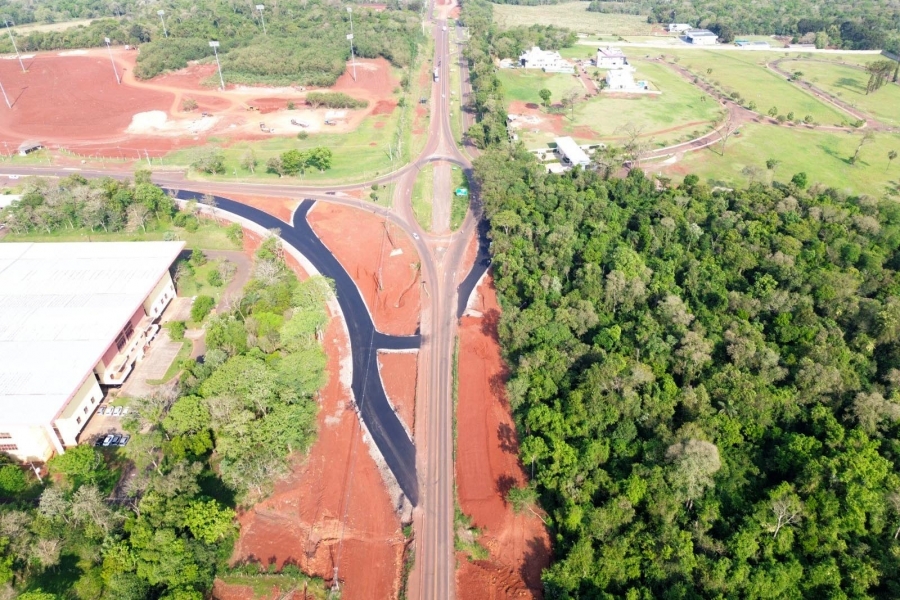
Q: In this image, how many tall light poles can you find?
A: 8